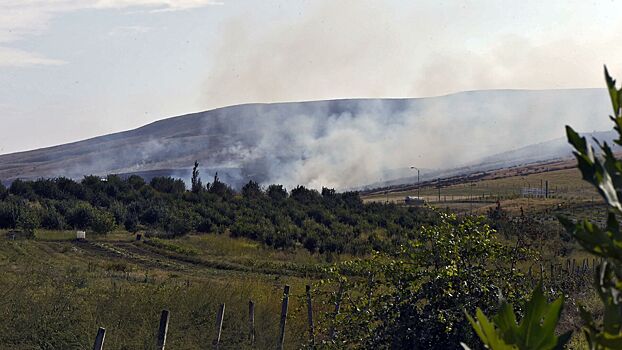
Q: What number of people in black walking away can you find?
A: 0